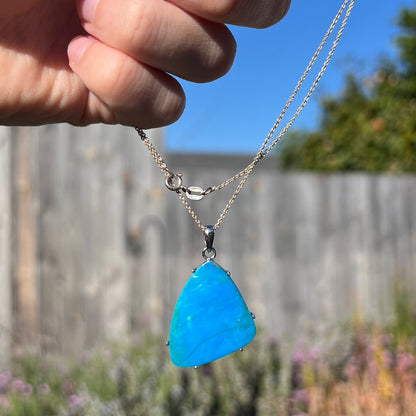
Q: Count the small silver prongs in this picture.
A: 6